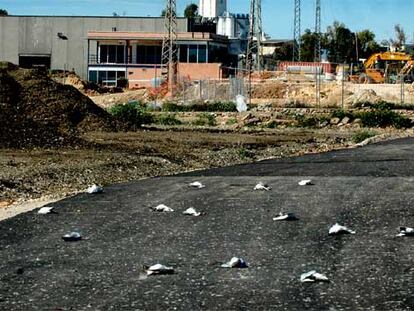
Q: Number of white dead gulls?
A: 14